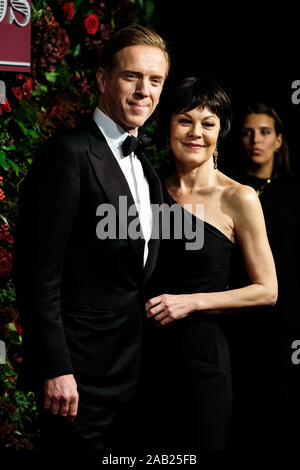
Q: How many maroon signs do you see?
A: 1